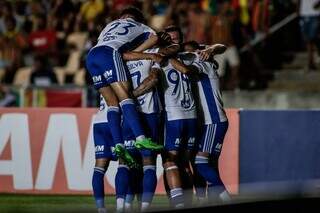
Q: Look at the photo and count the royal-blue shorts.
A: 5